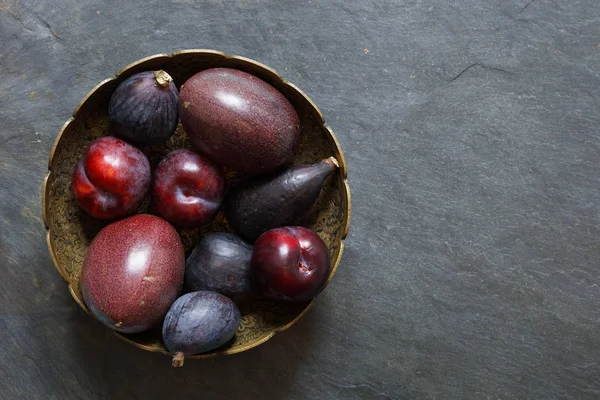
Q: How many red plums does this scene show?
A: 3